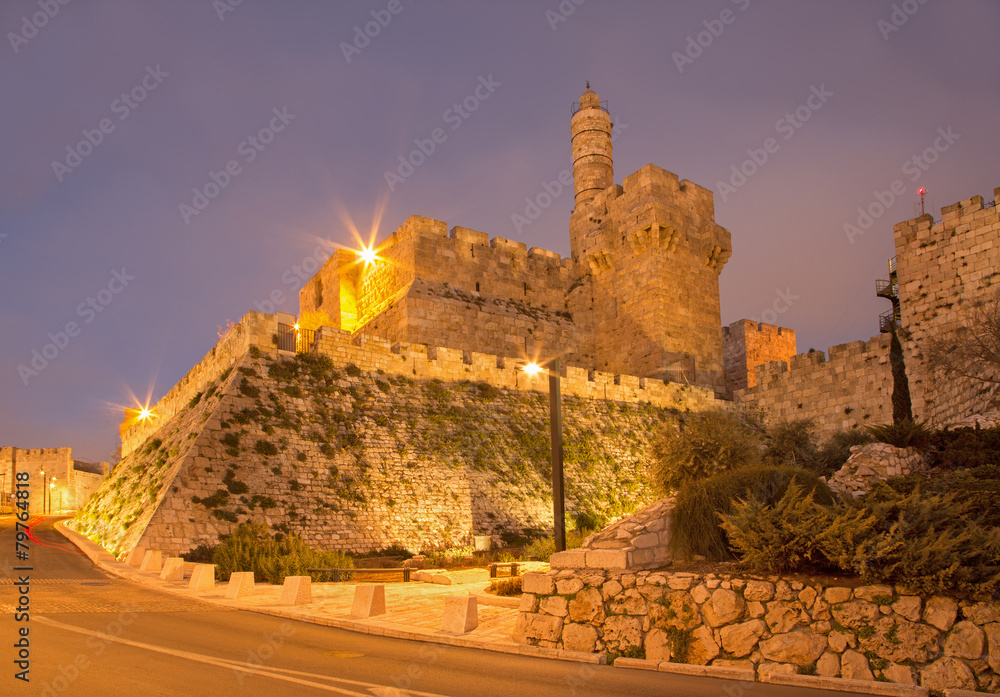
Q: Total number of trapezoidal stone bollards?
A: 8